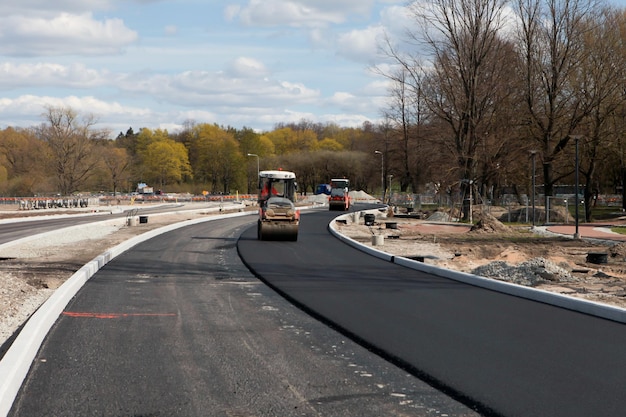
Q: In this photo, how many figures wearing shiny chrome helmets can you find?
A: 0